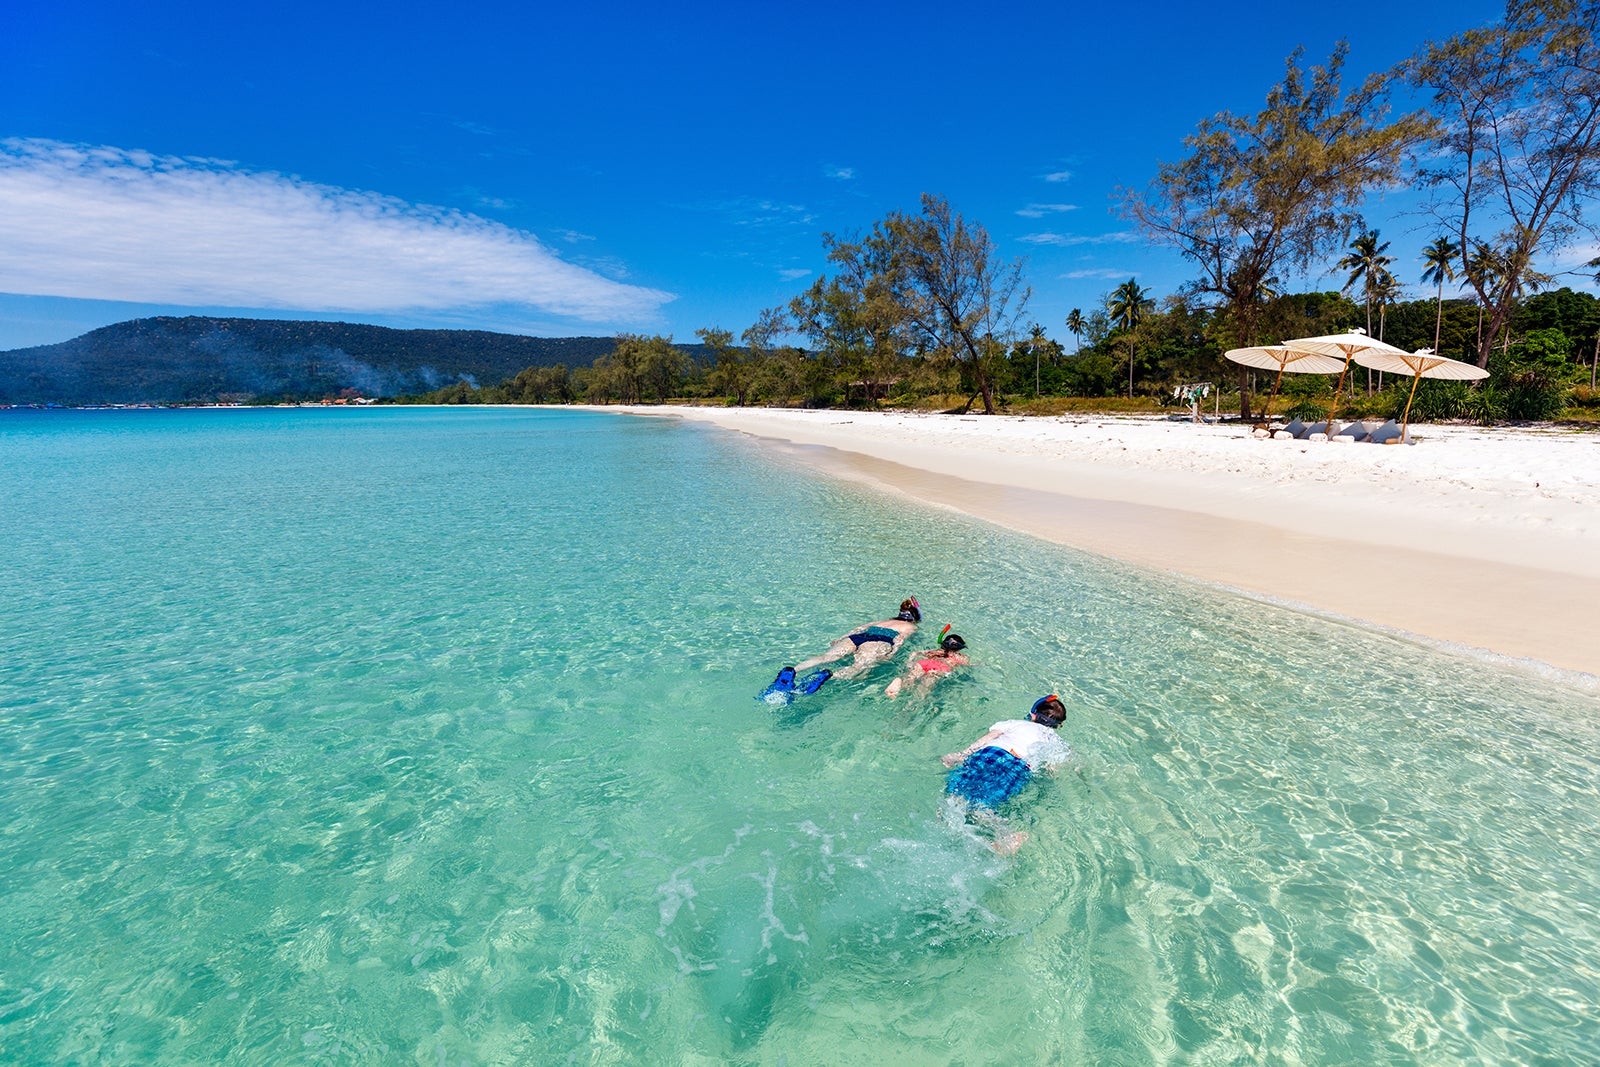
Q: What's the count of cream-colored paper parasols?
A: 3